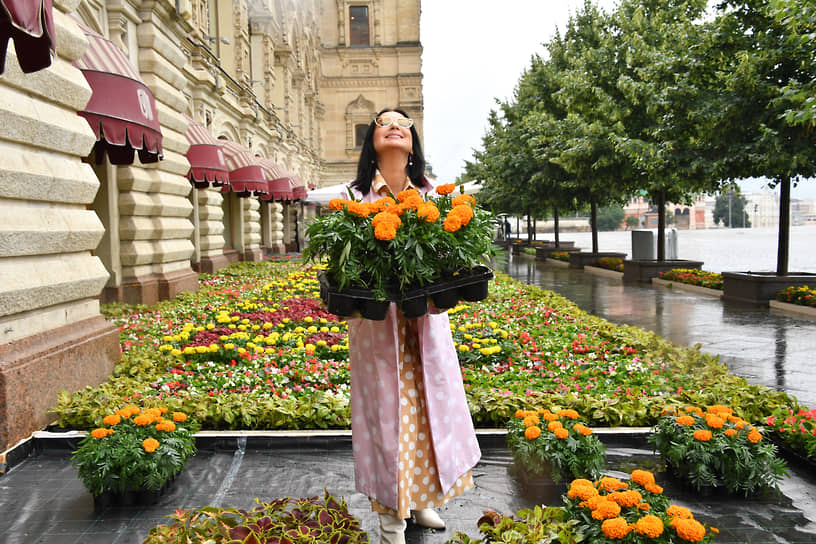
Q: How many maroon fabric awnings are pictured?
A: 6